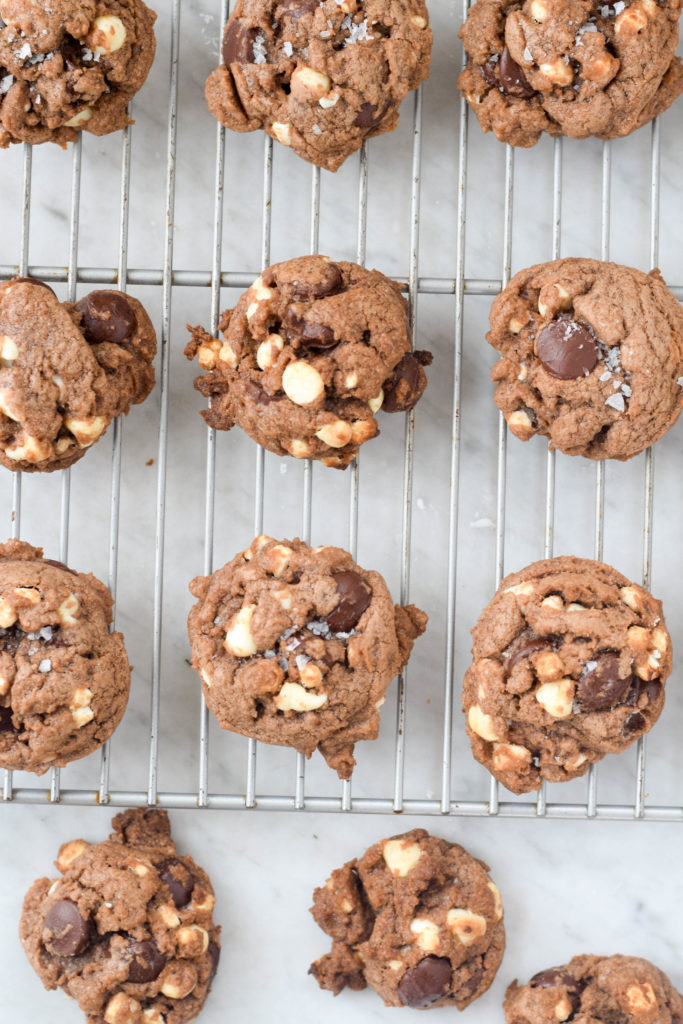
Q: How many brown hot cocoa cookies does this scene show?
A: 12